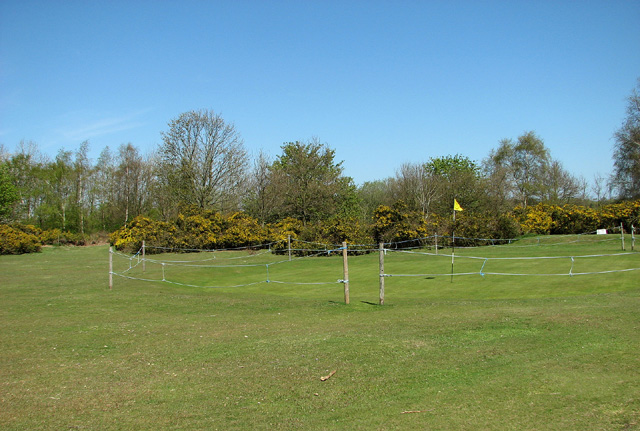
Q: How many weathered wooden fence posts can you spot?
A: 8